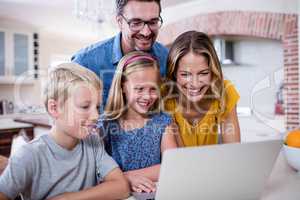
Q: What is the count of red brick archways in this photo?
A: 1